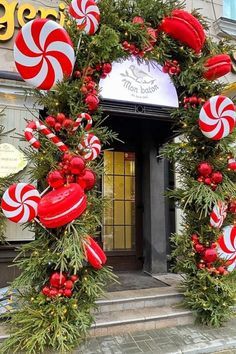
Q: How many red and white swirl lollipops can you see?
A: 7